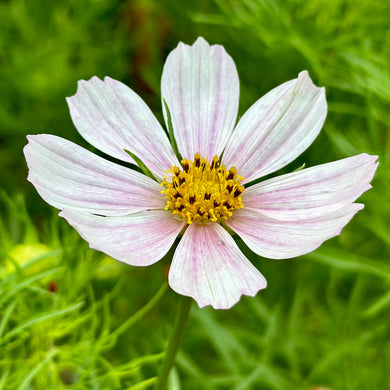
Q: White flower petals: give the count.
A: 8